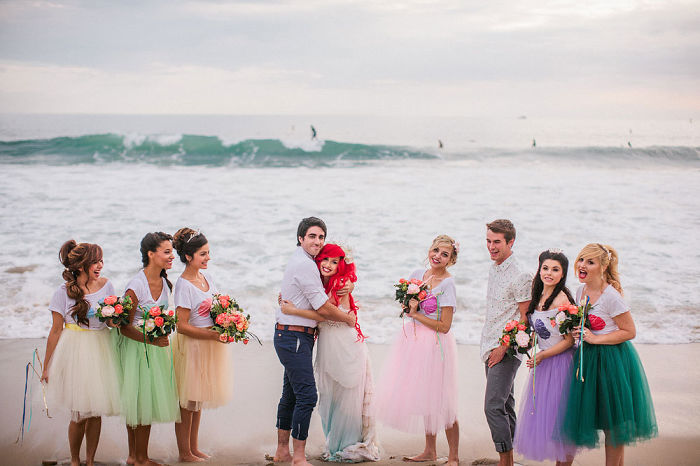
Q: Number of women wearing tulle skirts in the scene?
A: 6